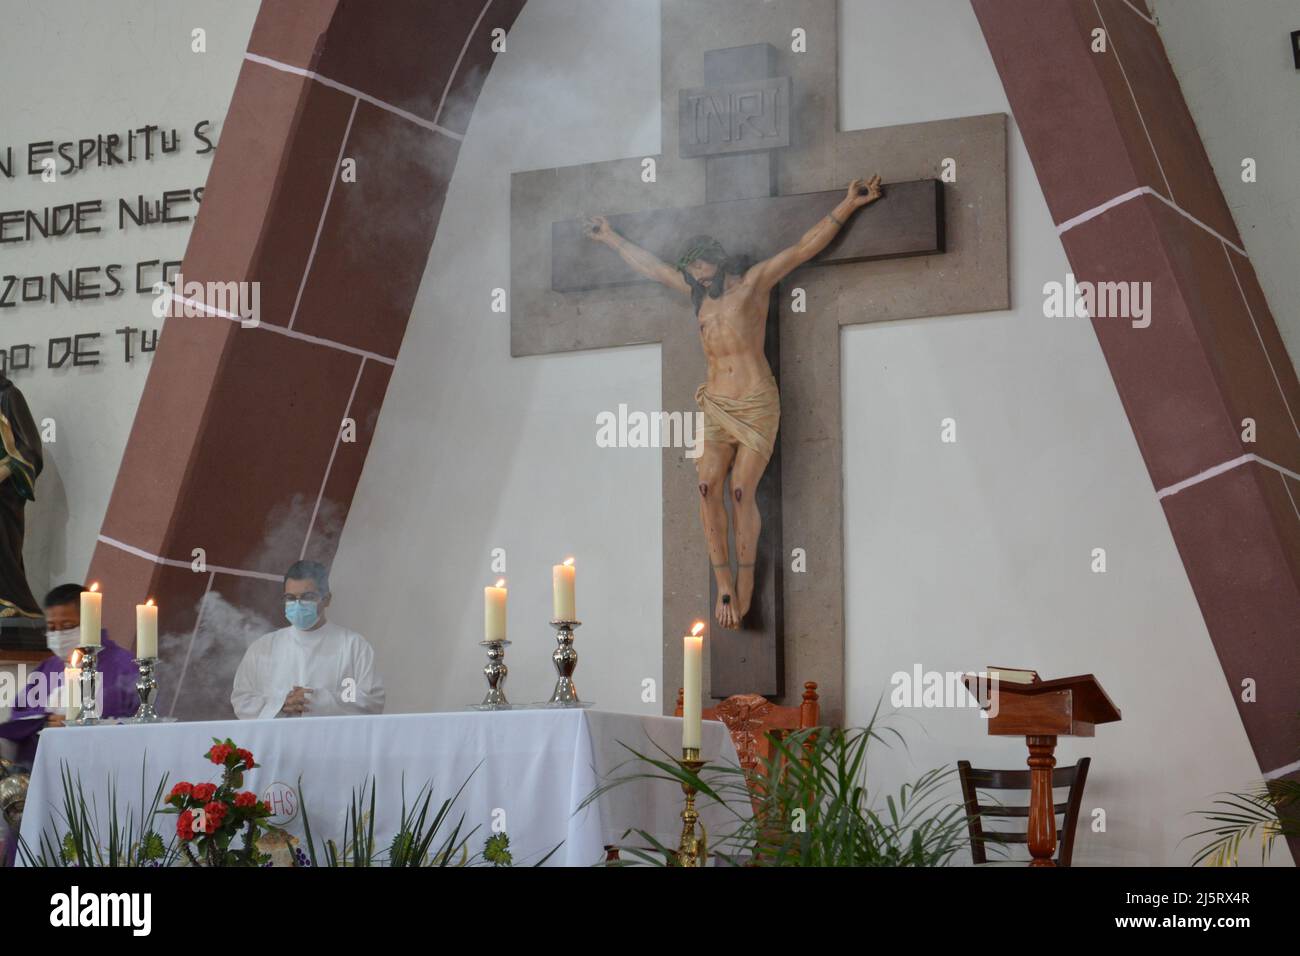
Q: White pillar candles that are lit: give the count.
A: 6